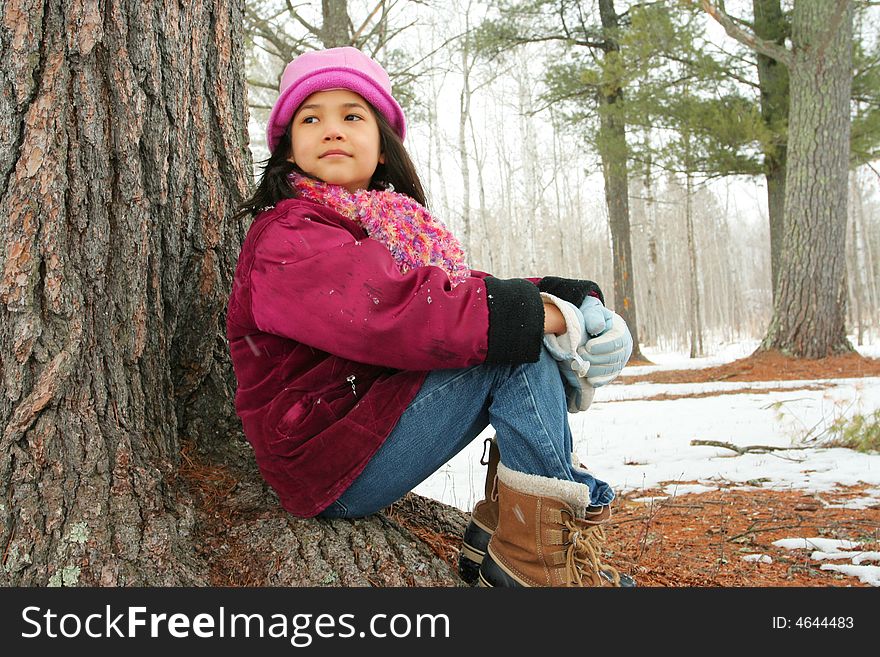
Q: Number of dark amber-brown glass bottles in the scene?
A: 0